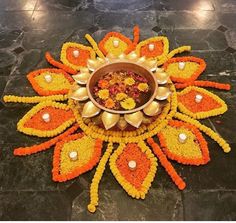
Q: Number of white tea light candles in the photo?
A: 10